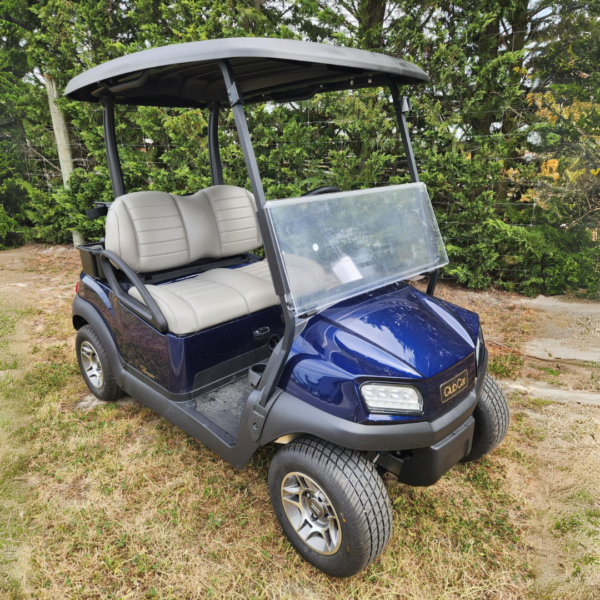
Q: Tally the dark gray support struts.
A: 4